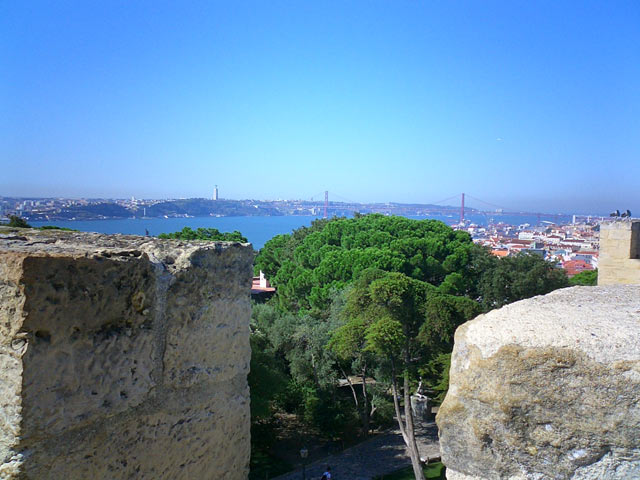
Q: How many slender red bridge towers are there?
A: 2